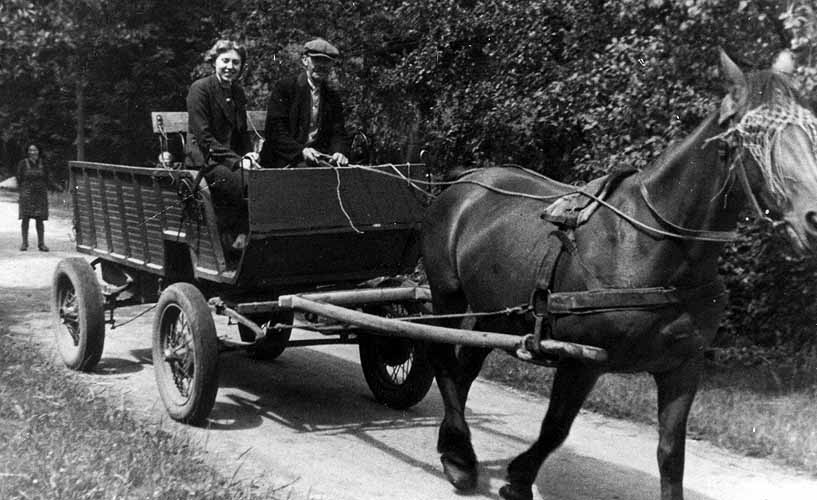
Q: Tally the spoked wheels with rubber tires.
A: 4